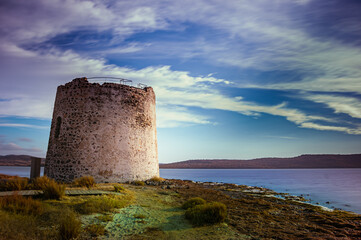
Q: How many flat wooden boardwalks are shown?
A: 1